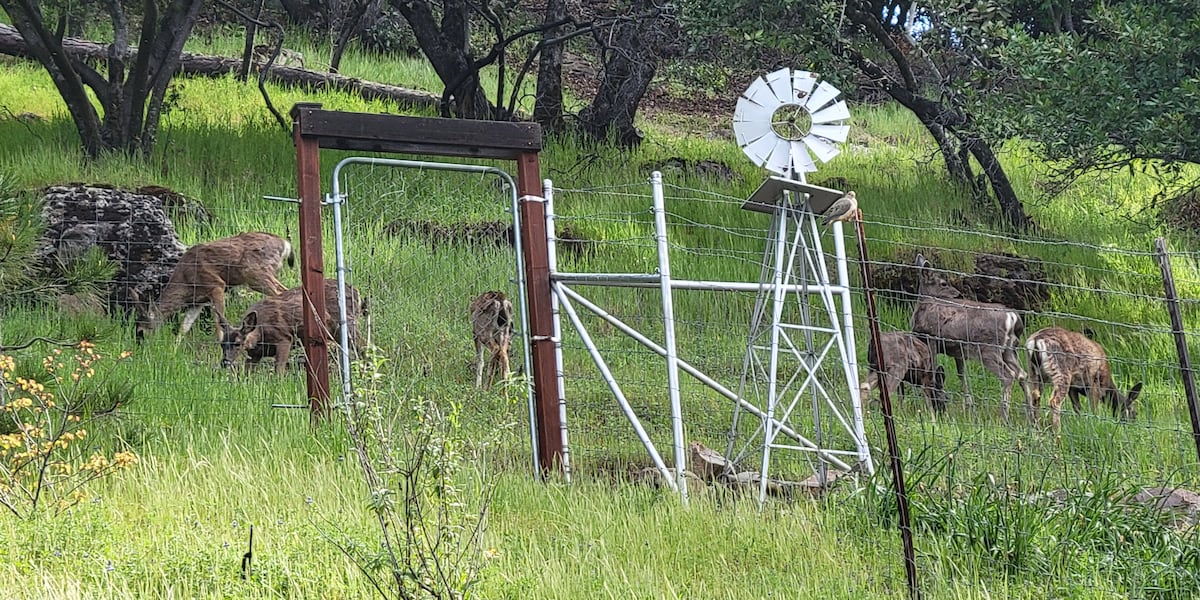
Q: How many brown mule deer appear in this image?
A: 6